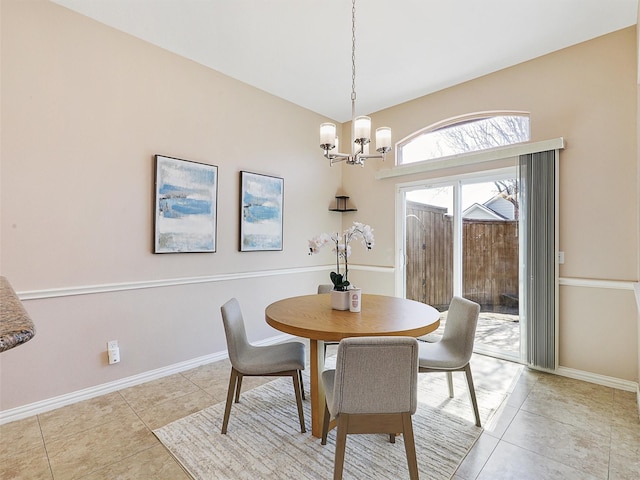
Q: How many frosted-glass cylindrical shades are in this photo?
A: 5